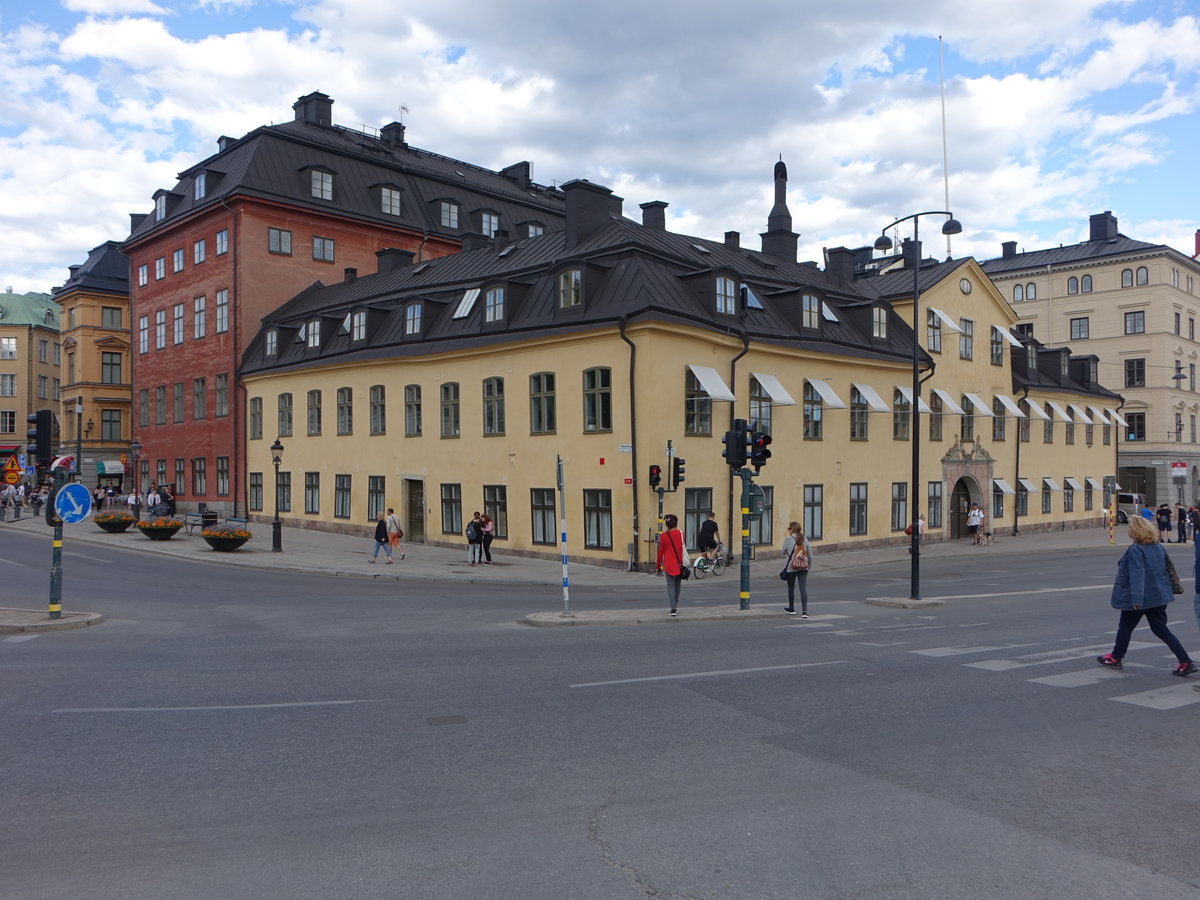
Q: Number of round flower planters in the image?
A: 3